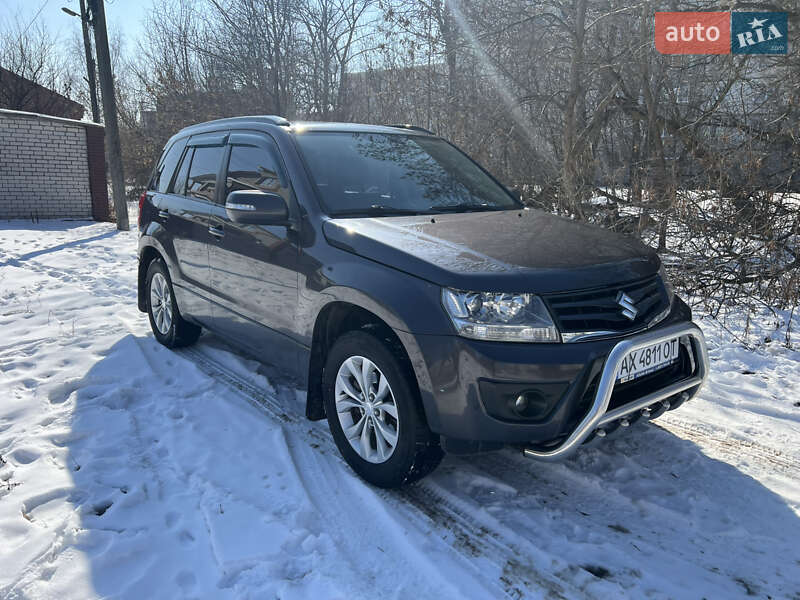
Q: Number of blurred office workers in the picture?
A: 0